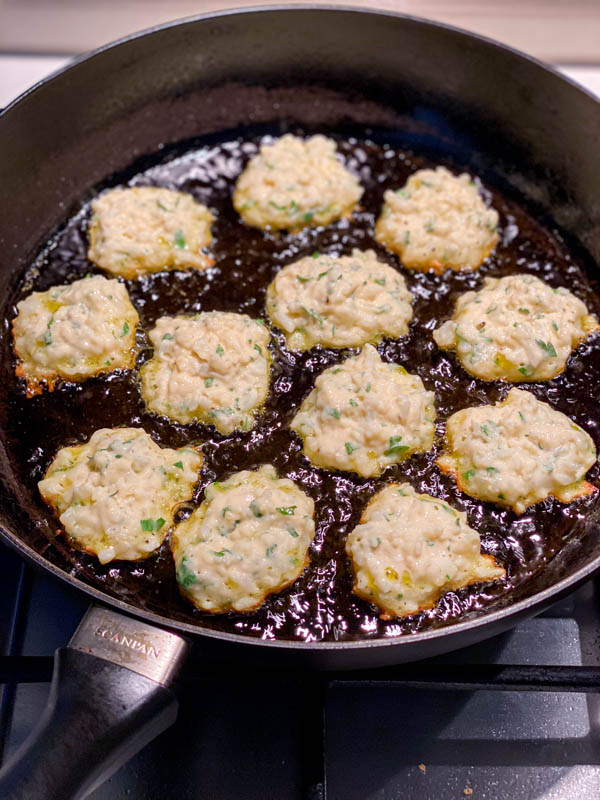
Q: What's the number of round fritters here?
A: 12